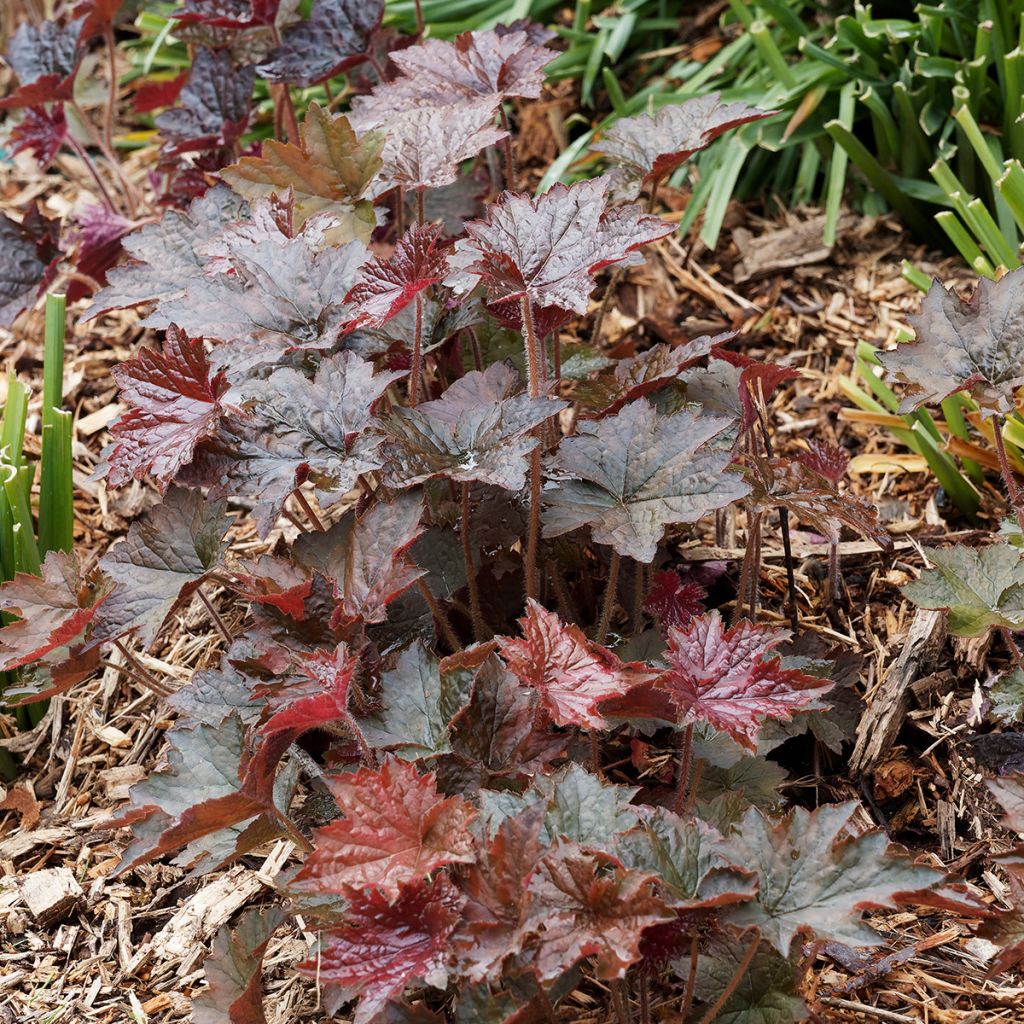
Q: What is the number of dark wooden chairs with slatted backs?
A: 0